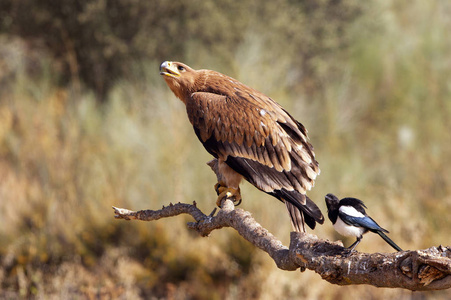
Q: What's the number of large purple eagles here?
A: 0